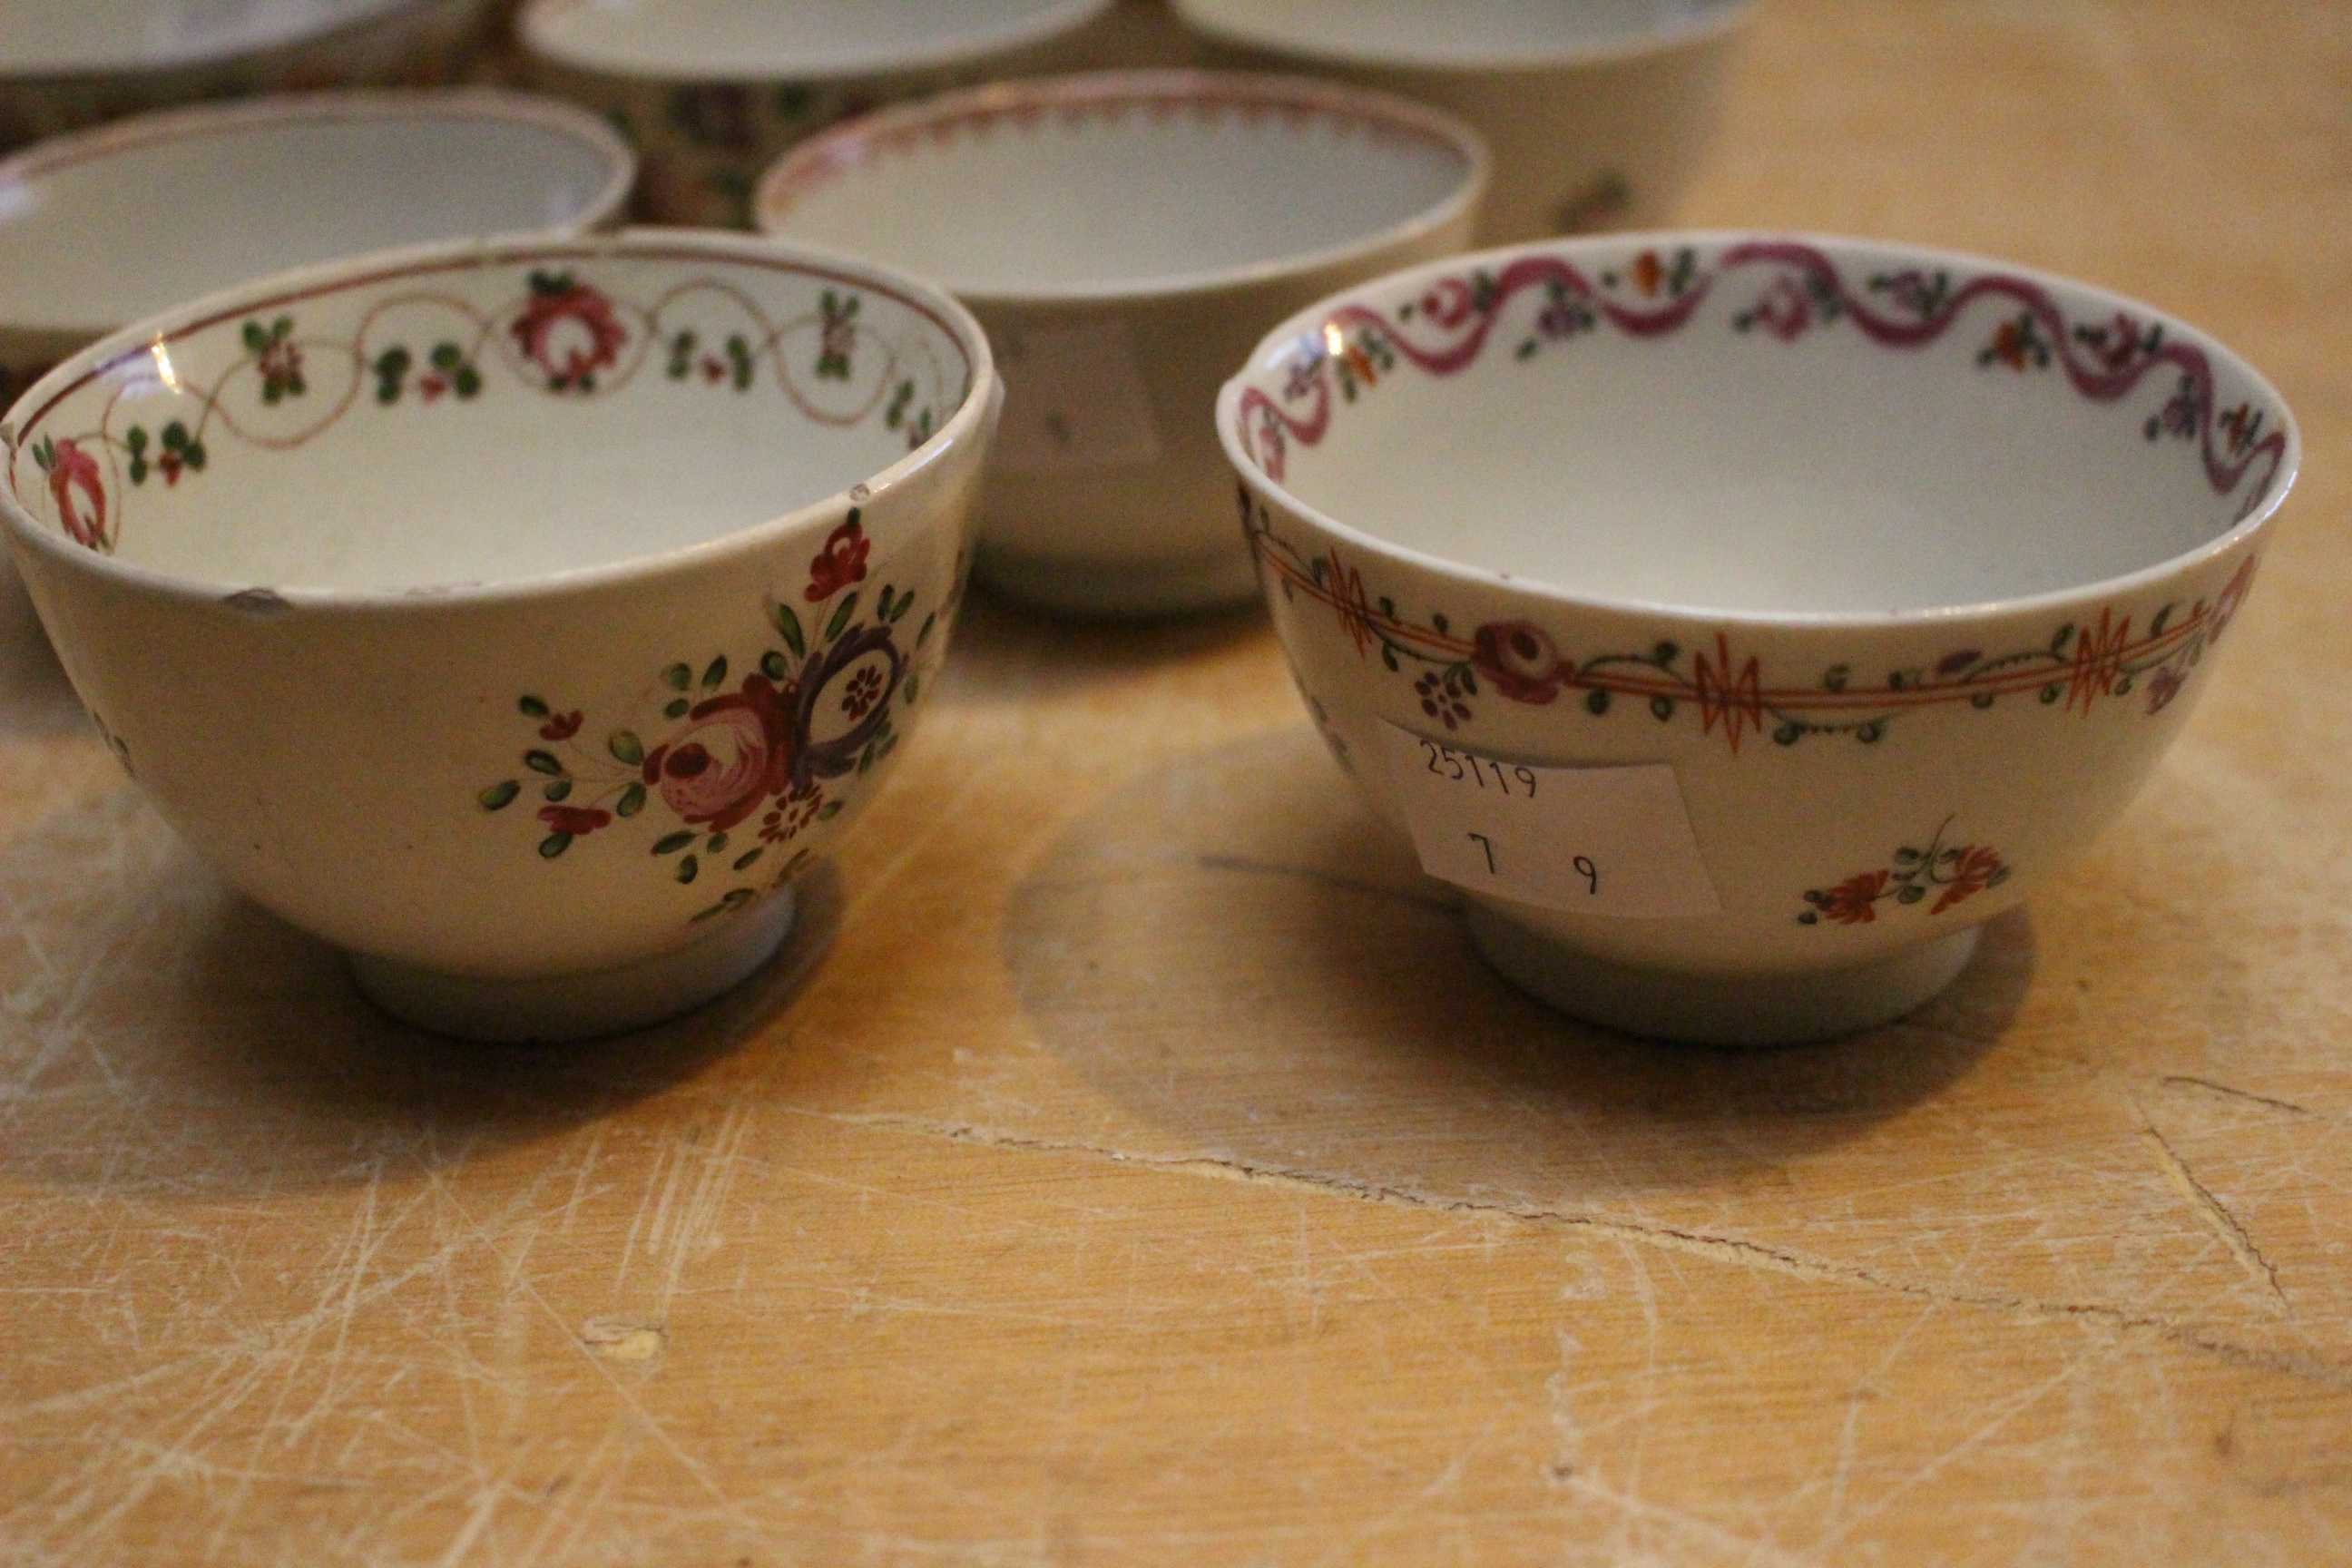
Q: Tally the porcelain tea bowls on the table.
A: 7